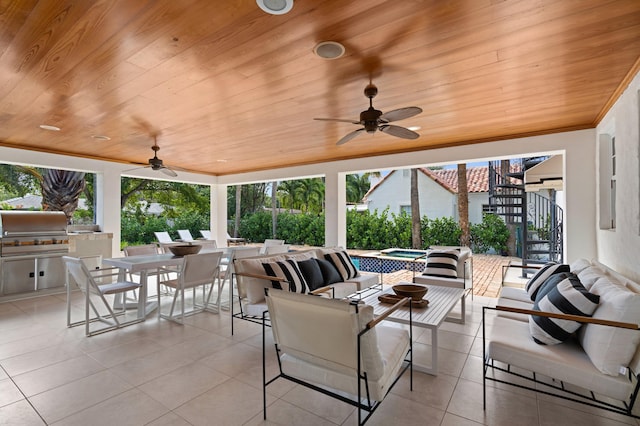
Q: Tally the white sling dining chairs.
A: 8